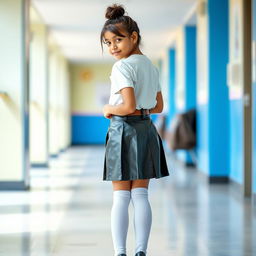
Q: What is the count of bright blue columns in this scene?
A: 3